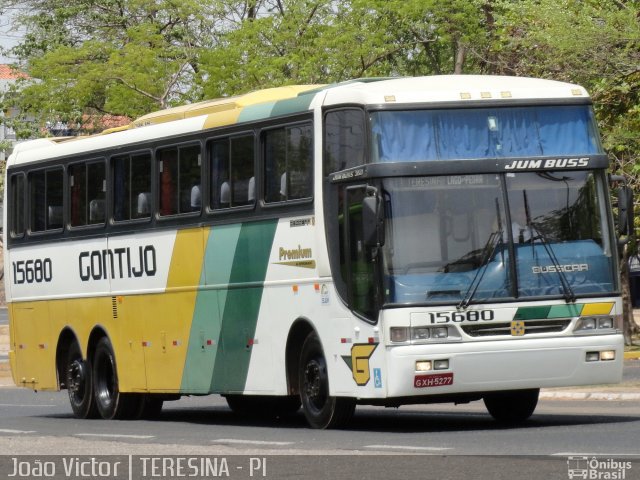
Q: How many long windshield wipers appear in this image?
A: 2